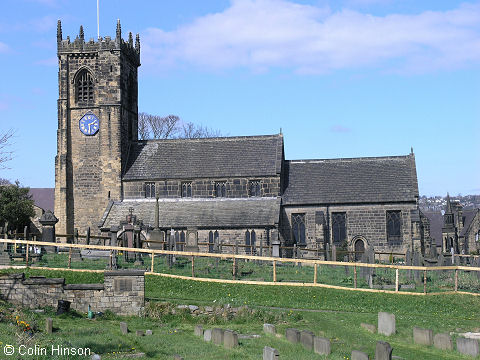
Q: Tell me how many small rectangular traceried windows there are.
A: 4